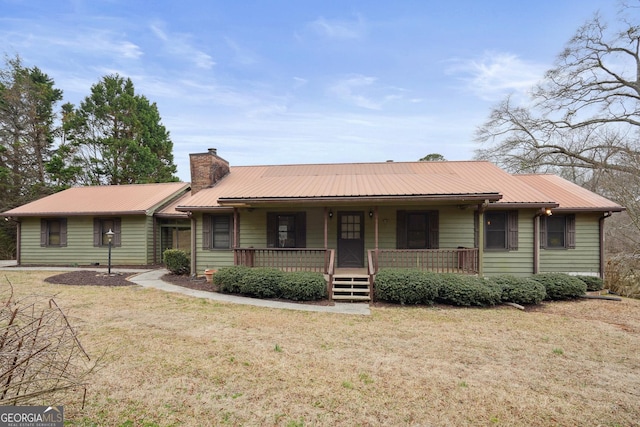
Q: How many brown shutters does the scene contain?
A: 14